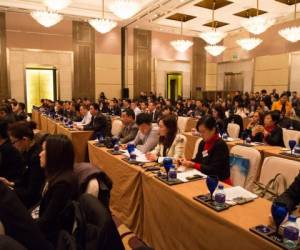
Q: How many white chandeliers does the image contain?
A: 10